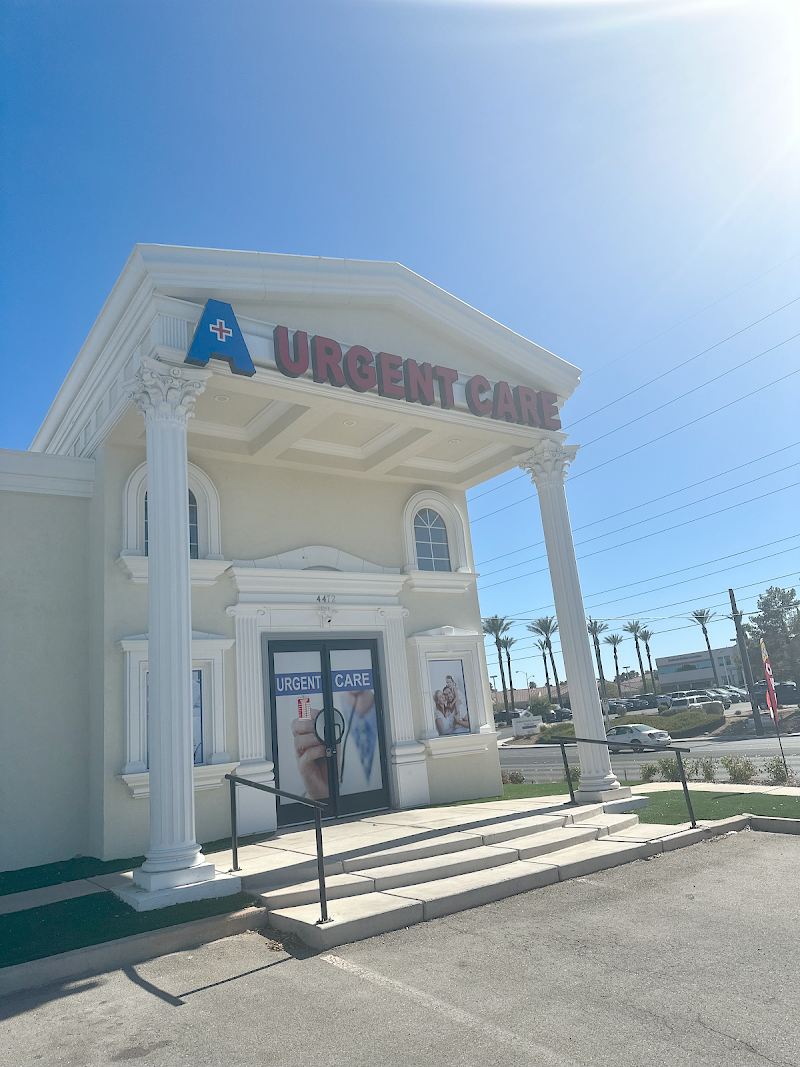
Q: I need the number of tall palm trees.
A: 9